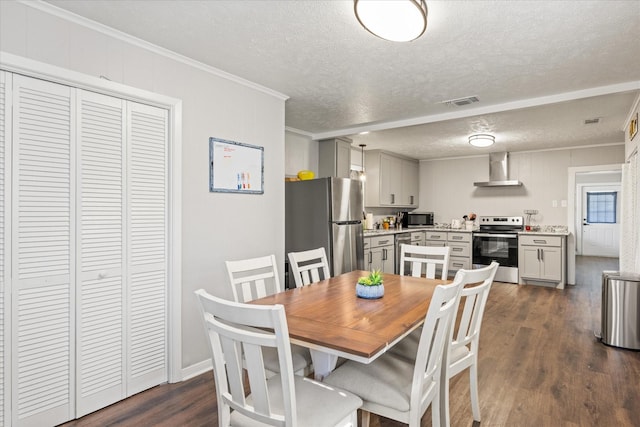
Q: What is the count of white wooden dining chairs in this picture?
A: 6